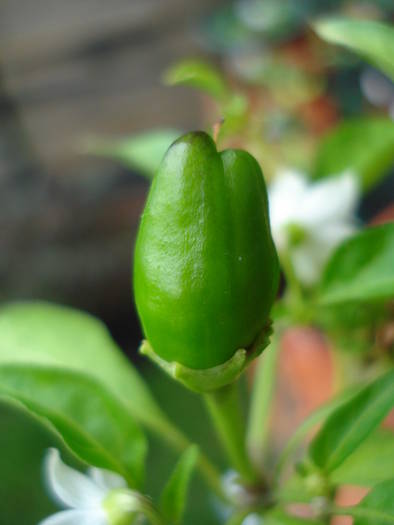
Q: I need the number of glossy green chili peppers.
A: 1